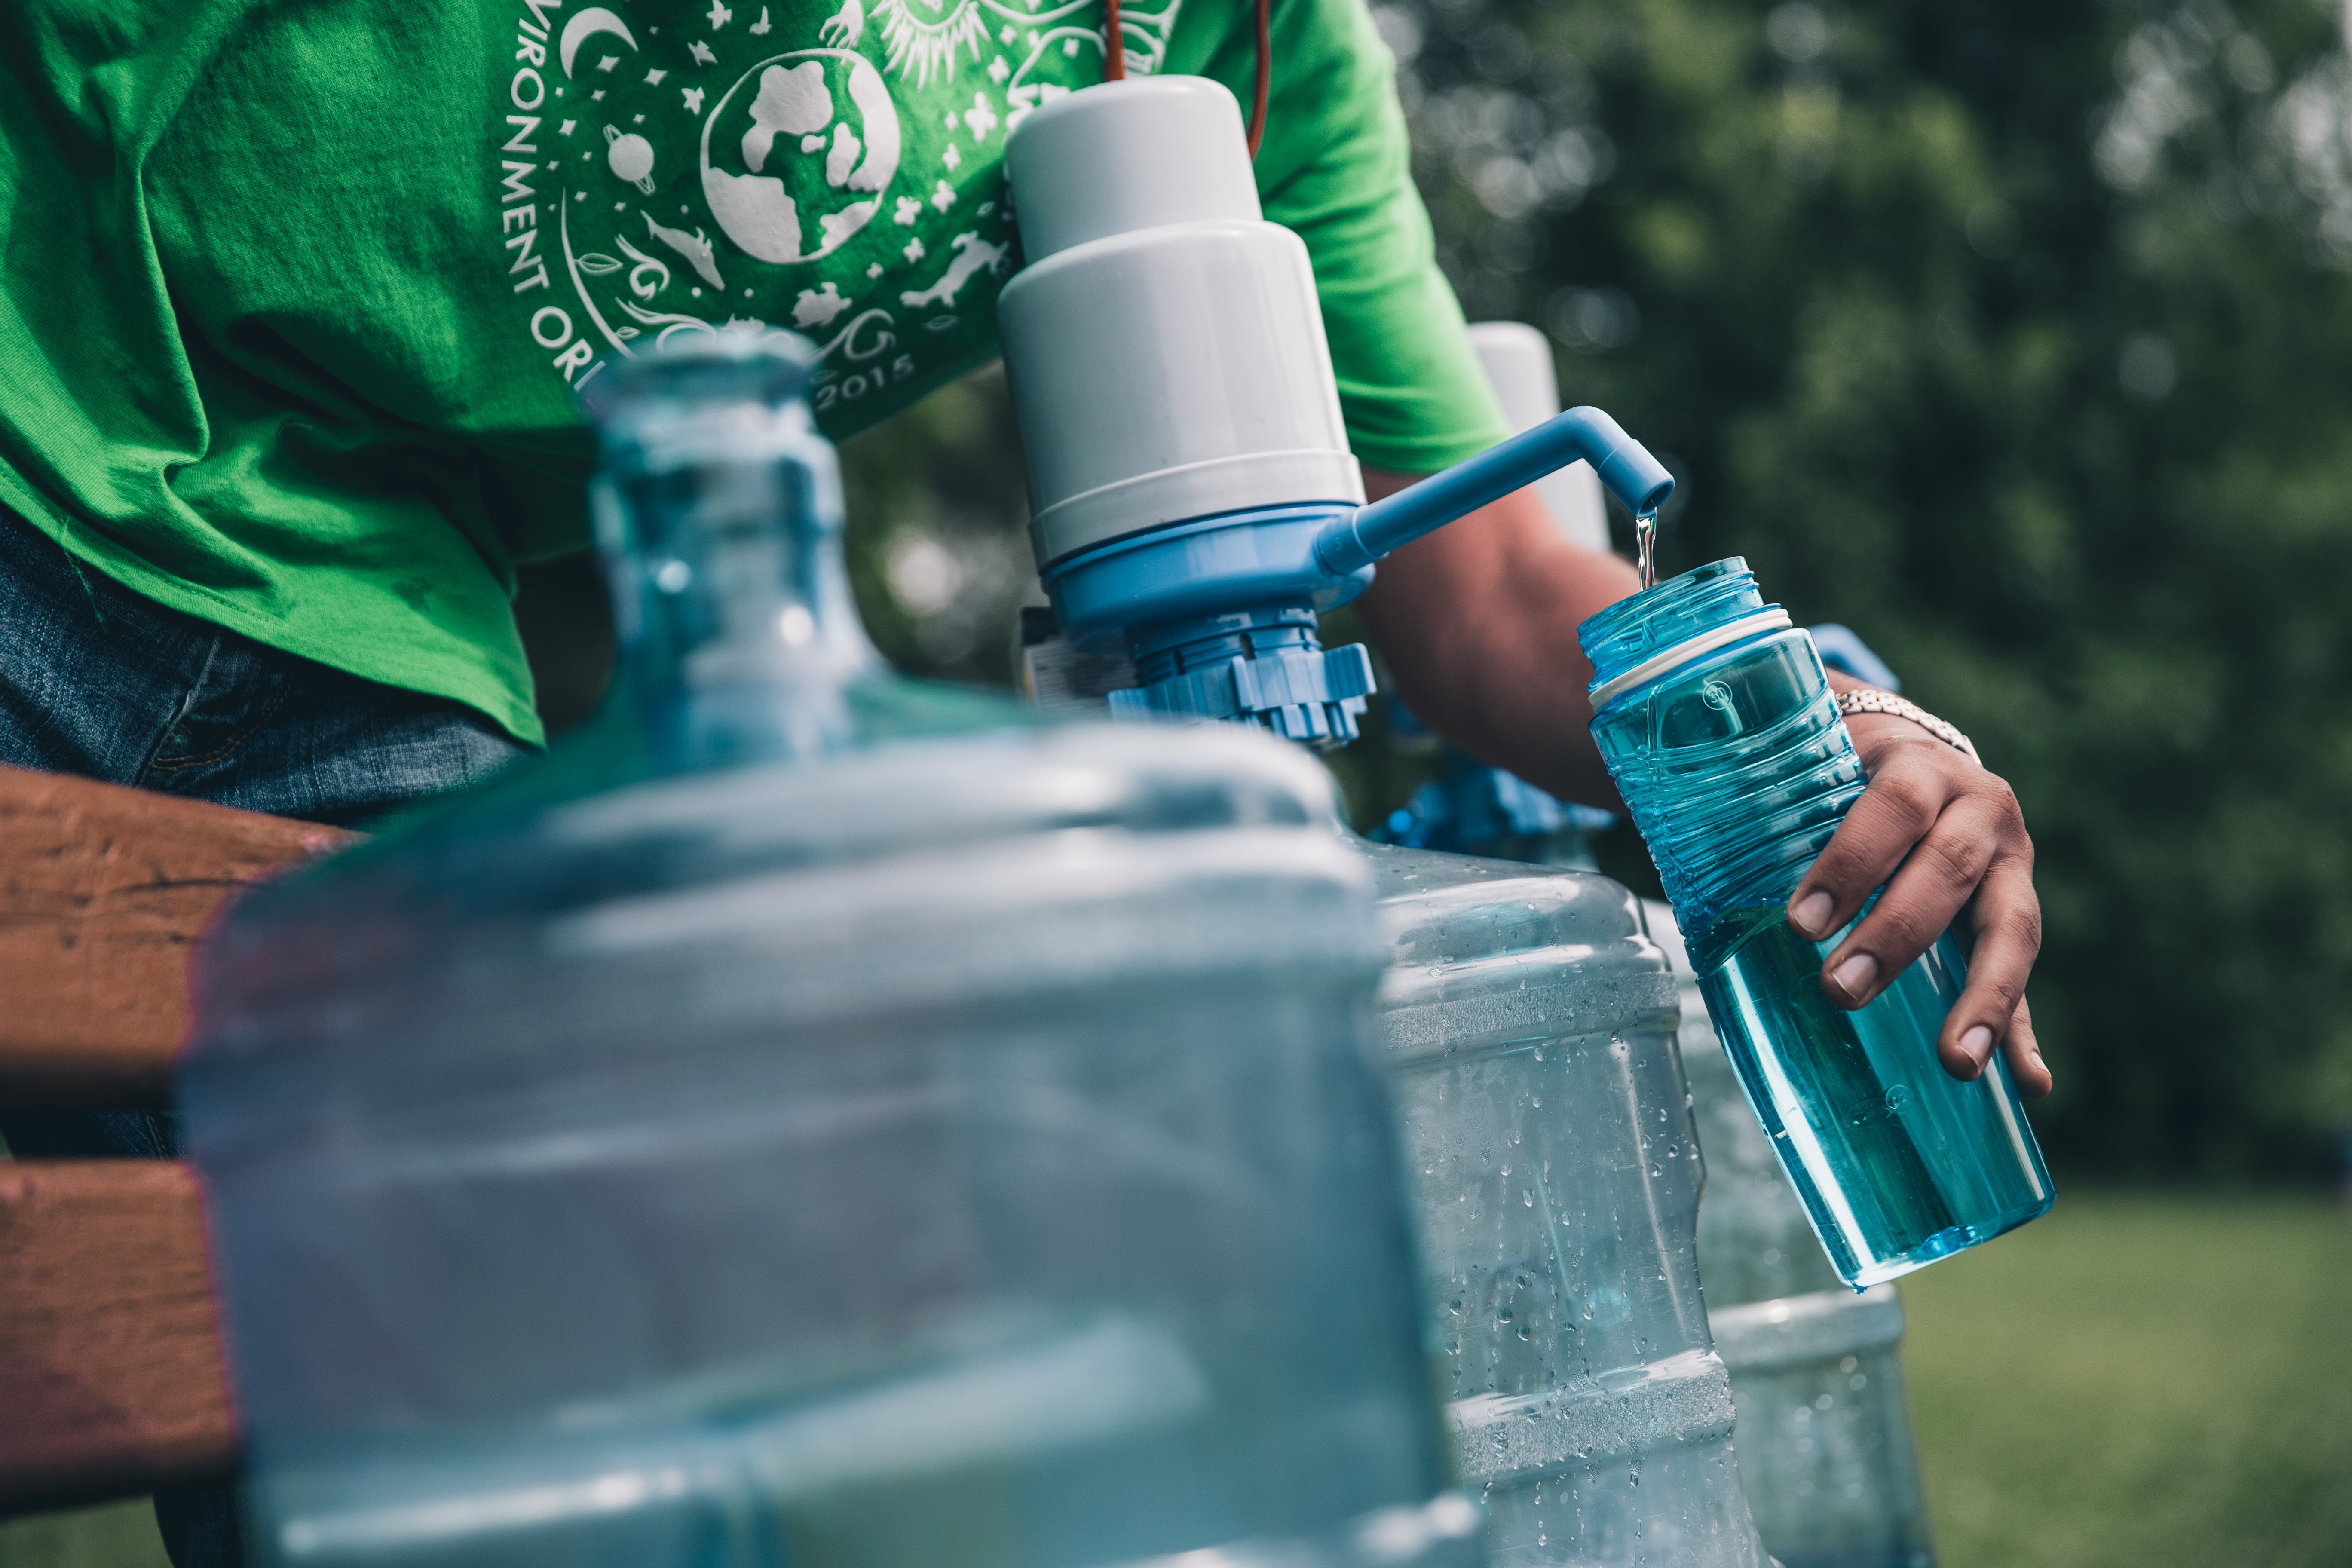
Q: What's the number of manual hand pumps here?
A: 2